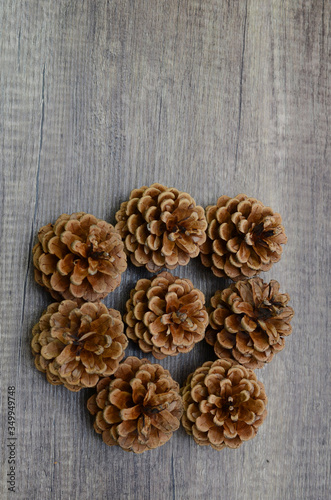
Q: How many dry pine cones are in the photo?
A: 8